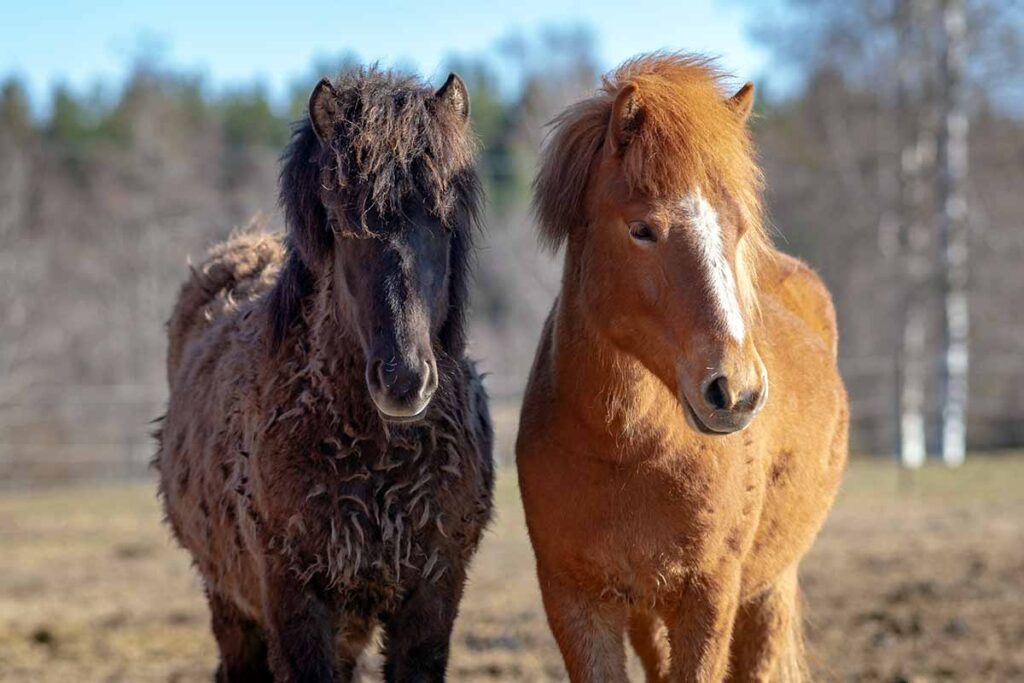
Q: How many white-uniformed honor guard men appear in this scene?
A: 0